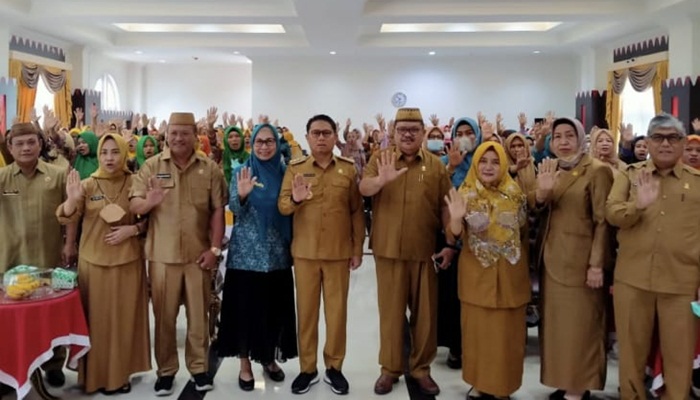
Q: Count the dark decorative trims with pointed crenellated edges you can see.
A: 2